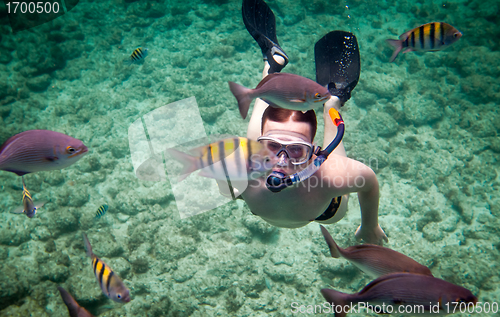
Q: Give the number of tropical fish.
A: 11